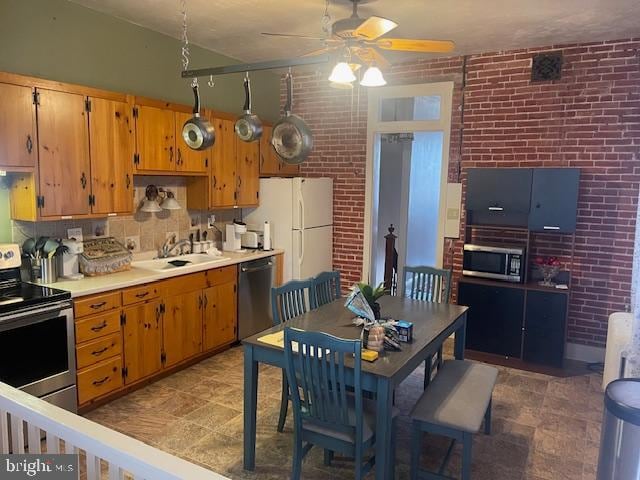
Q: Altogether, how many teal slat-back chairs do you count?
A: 4